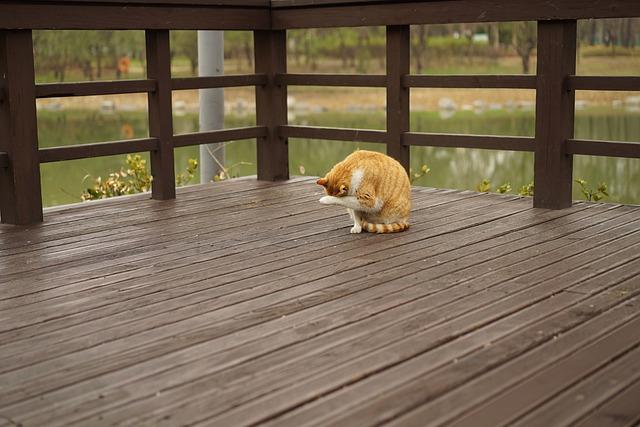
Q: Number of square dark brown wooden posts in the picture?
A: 5